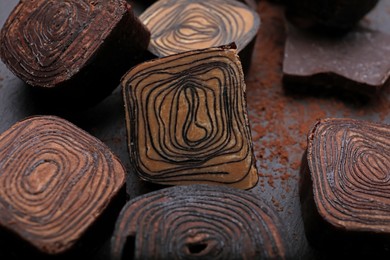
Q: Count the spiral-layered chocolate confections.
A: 6